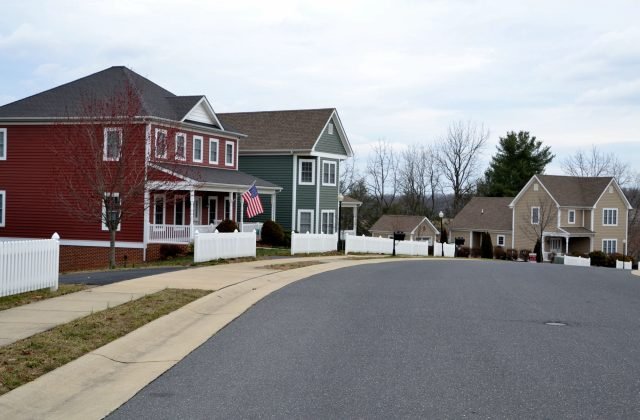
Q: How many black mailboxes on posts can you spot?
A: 2